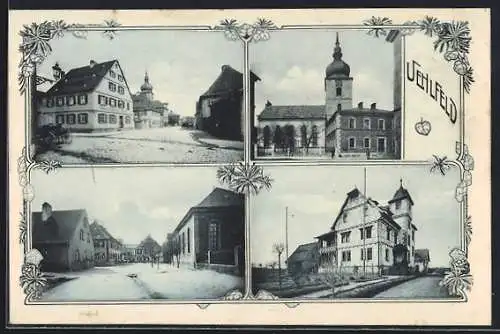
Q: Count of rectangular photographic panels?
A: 4